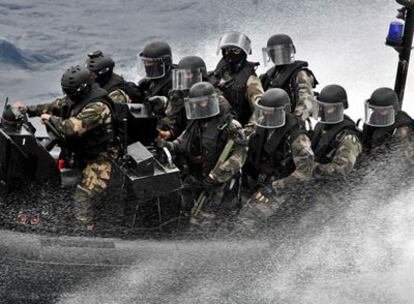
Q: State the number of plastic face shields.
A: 8